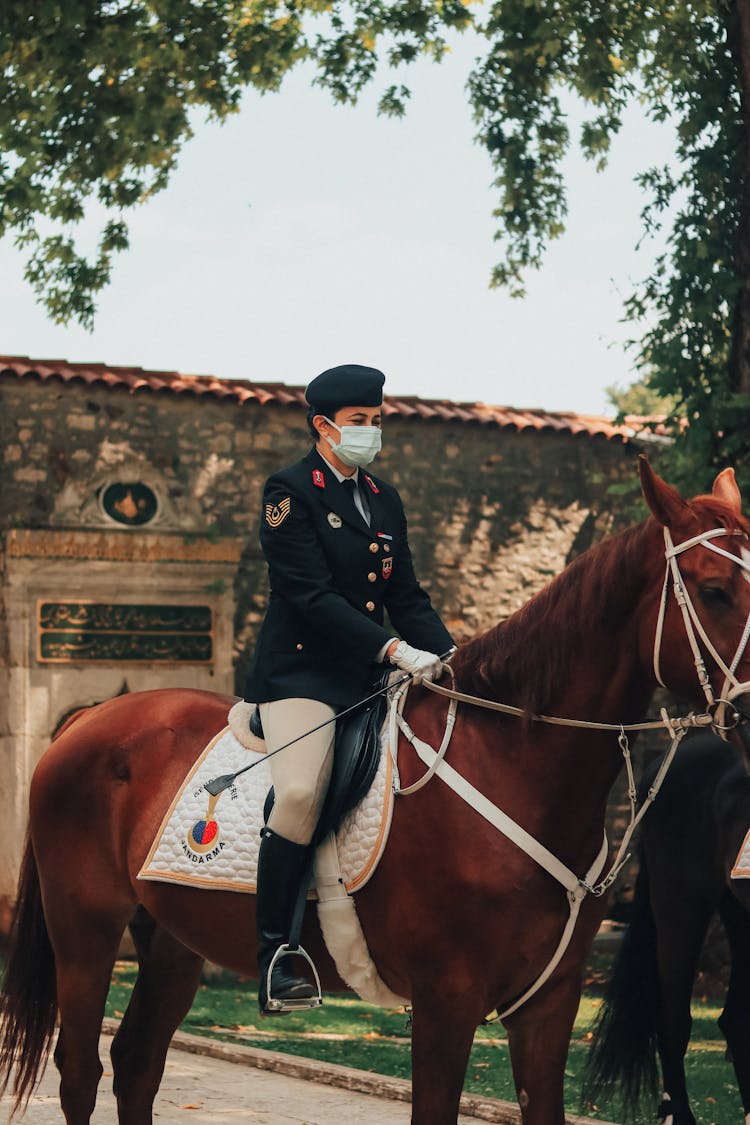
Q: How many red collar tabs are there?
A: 2